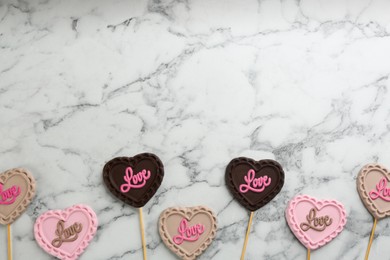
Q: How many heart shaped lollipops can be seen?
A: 7